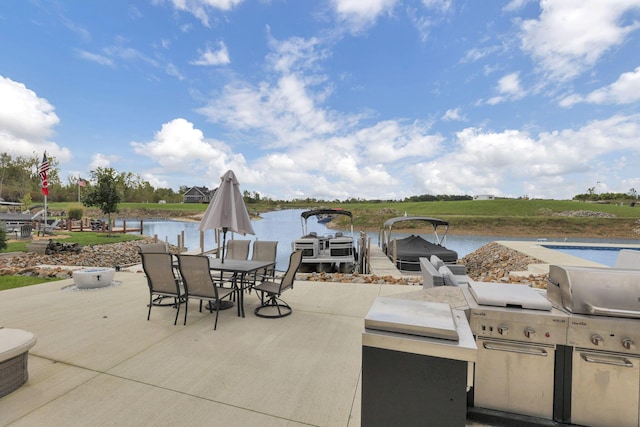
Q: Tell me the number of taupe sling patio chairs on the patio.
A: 6